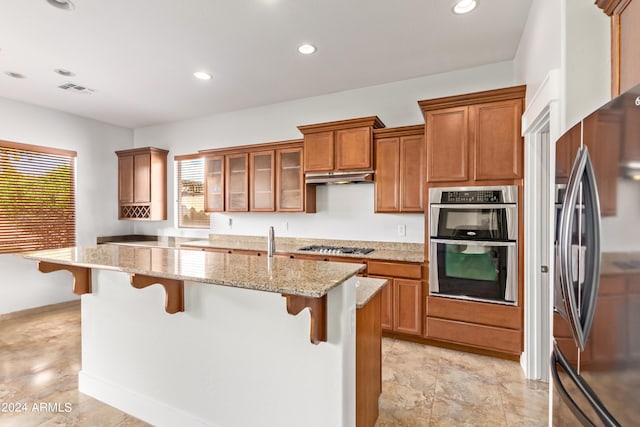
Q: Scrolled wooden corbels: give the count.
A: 3